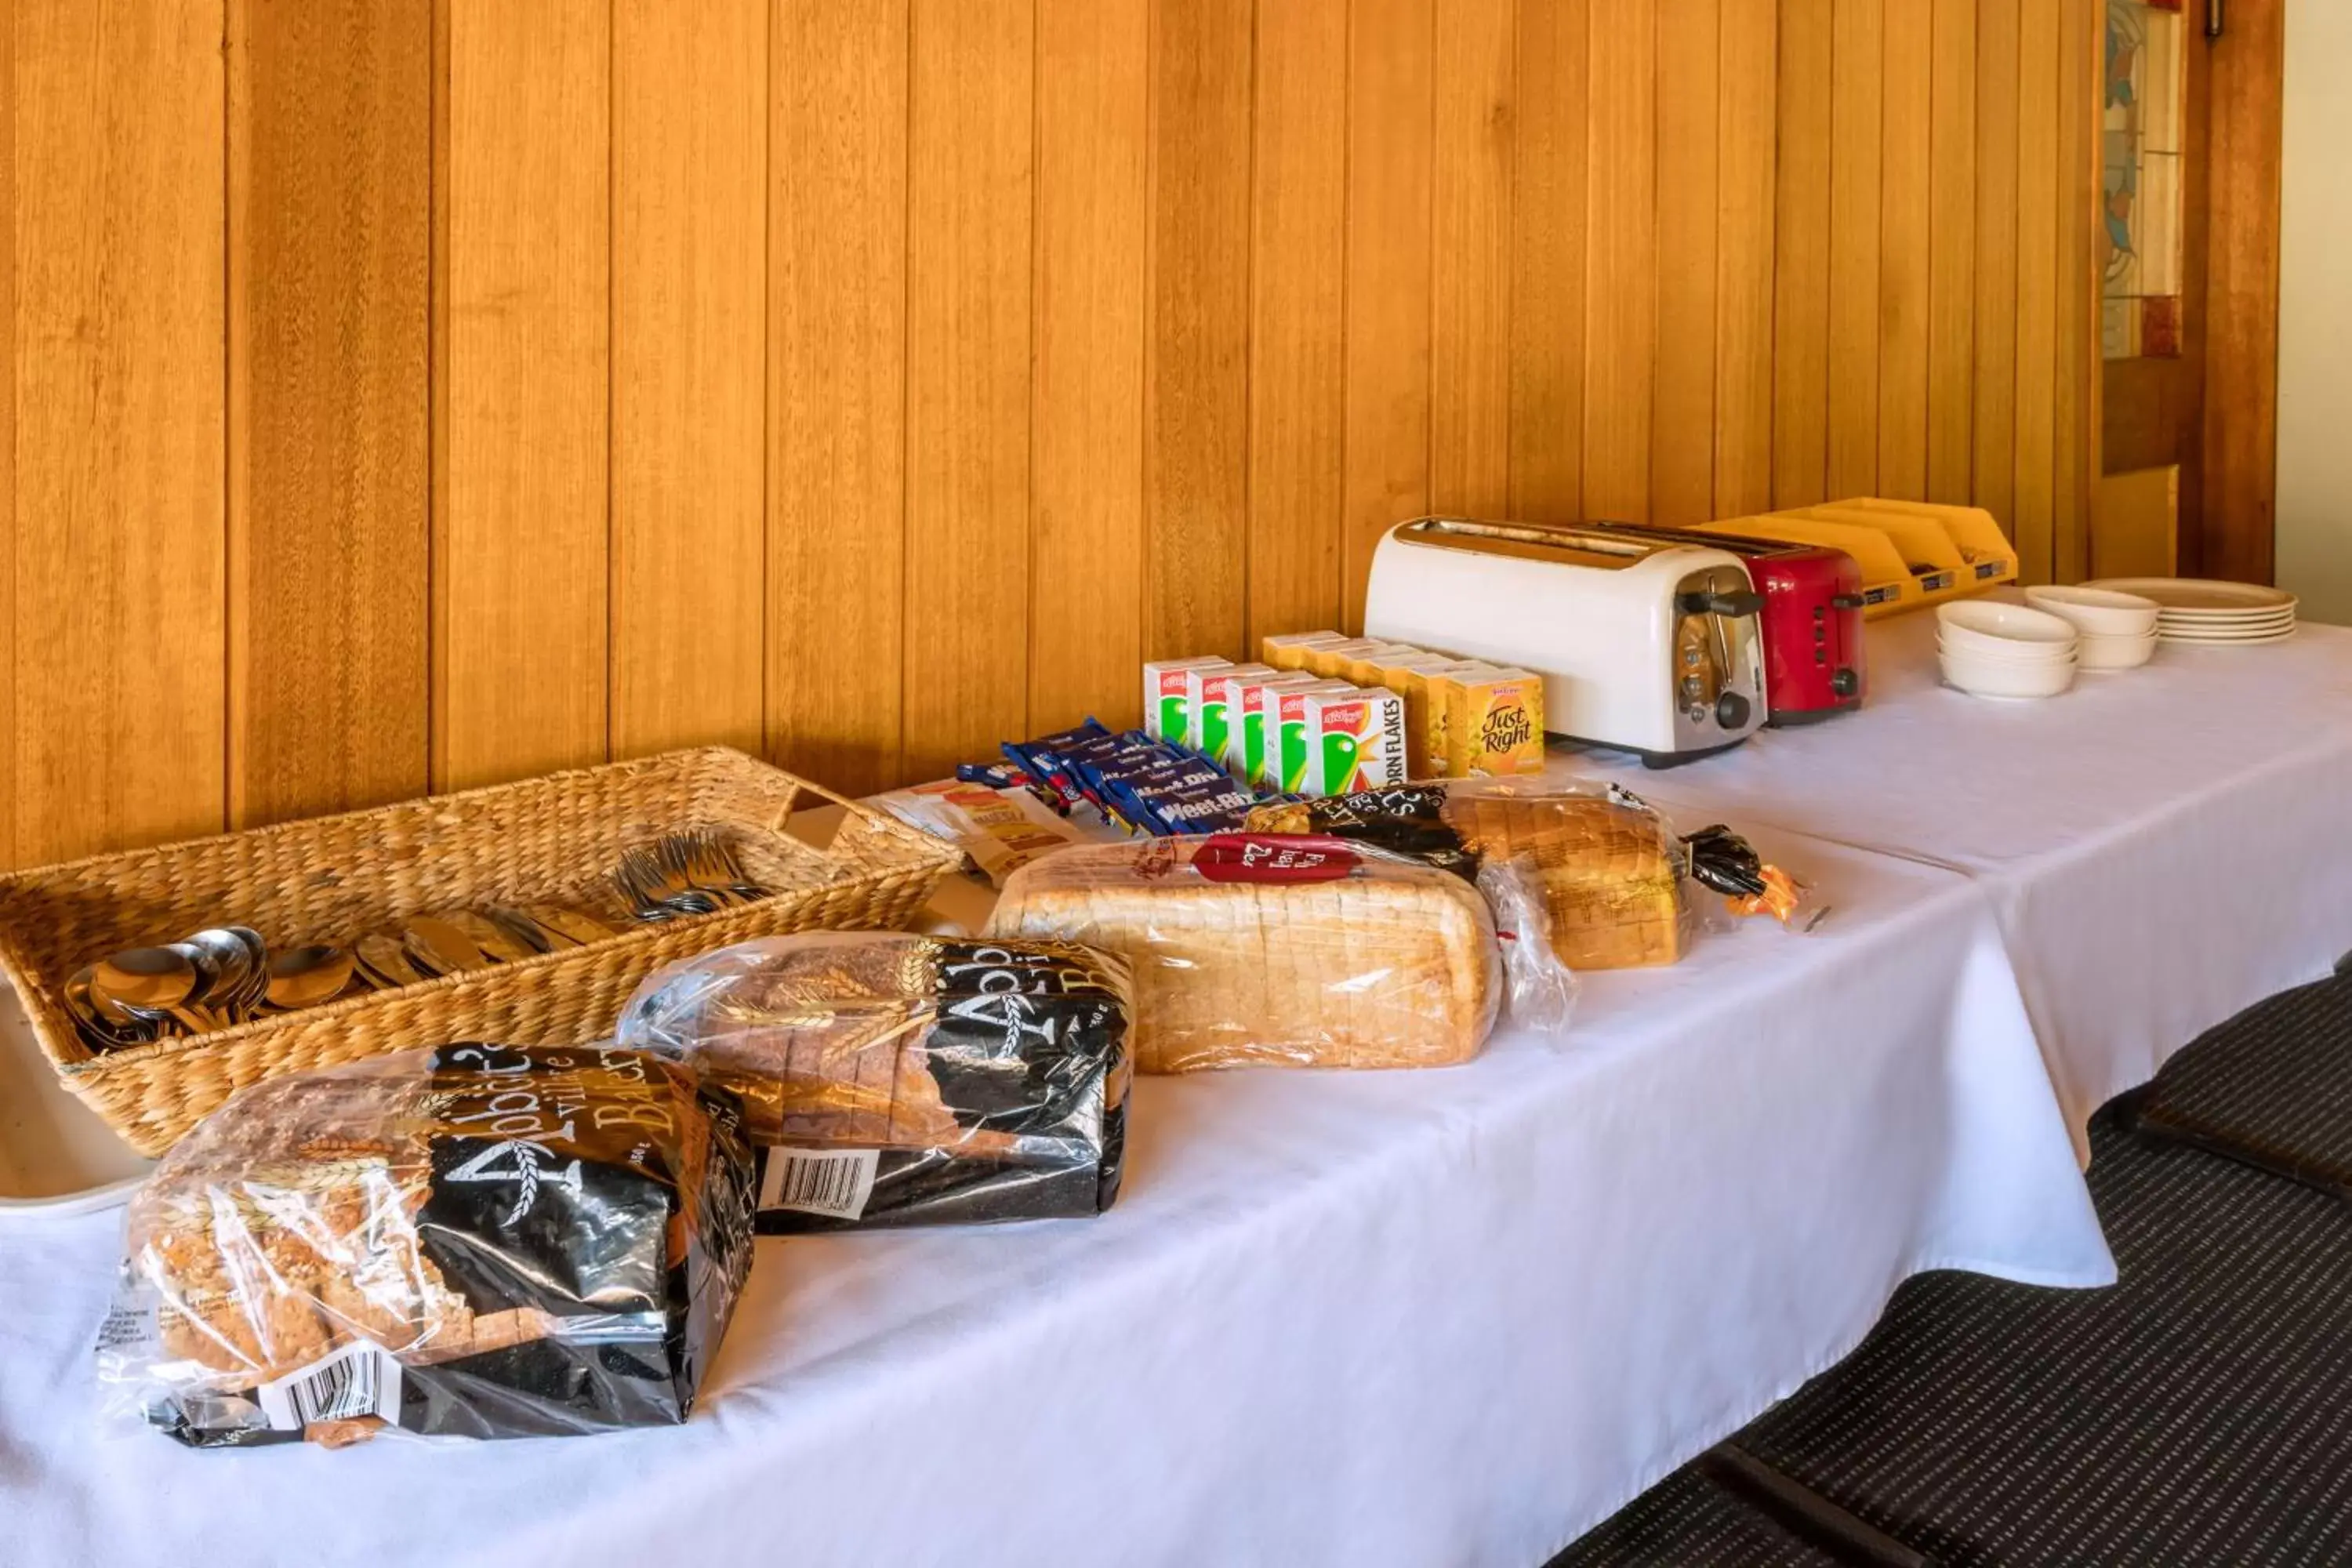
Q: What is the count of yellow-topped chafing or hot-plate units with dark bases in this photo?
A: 0